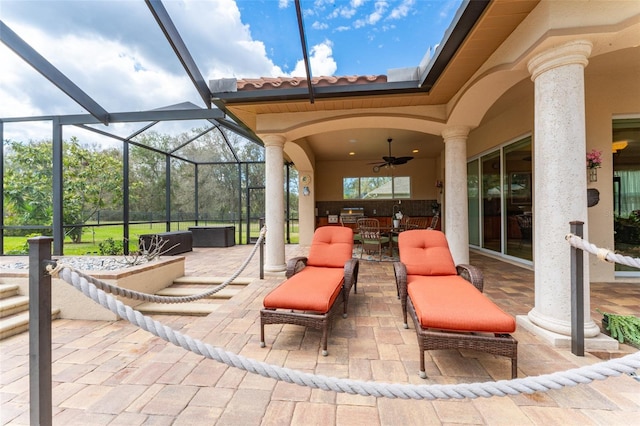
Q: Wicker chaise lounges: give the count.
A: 2